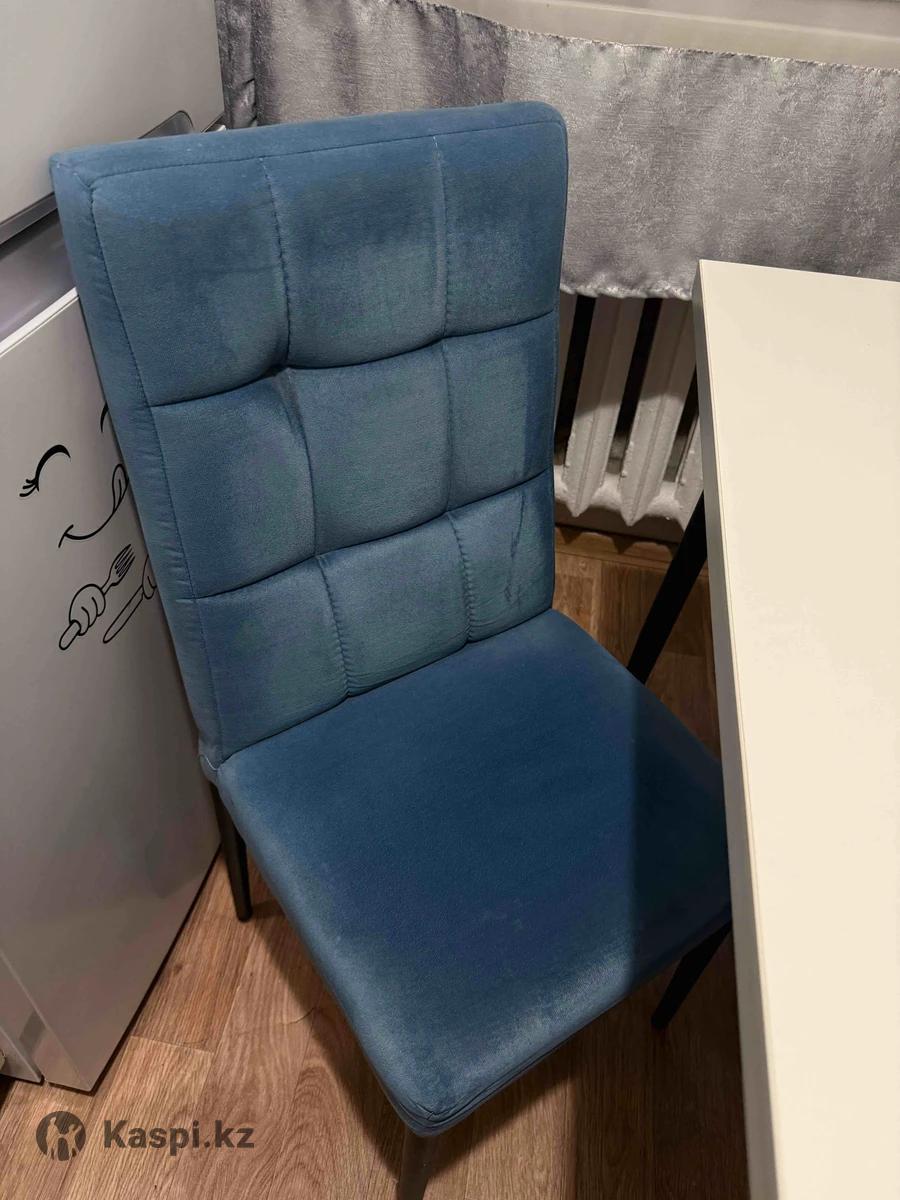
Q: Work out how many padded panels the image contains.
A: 9